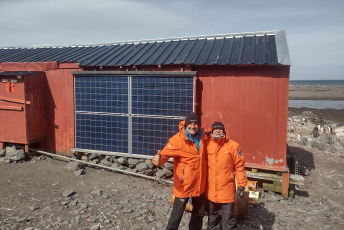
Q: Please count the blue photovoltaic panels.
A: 4